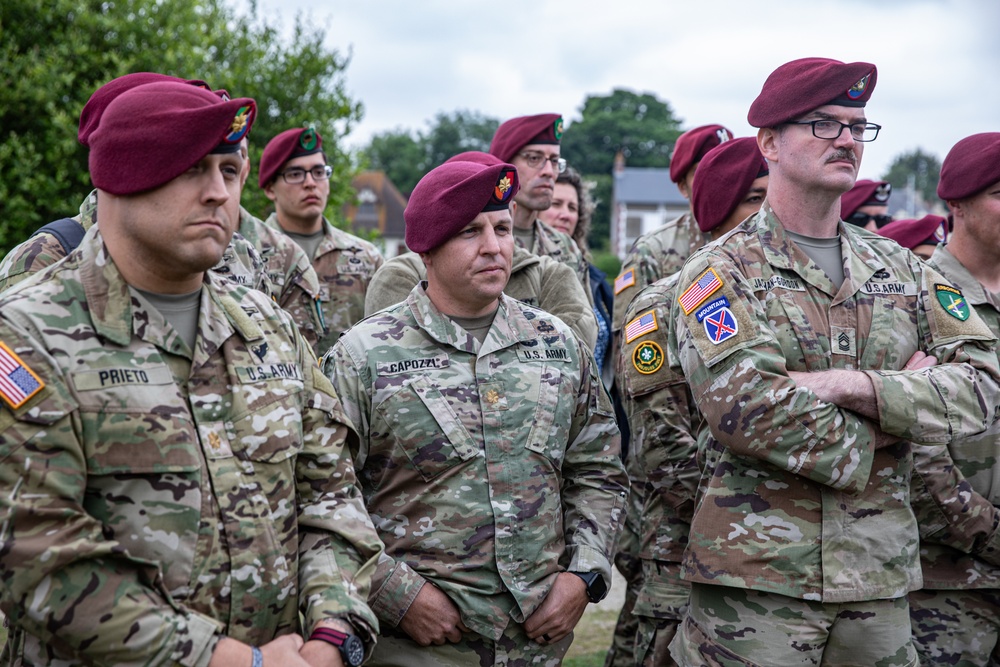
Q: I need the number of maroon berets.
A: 13